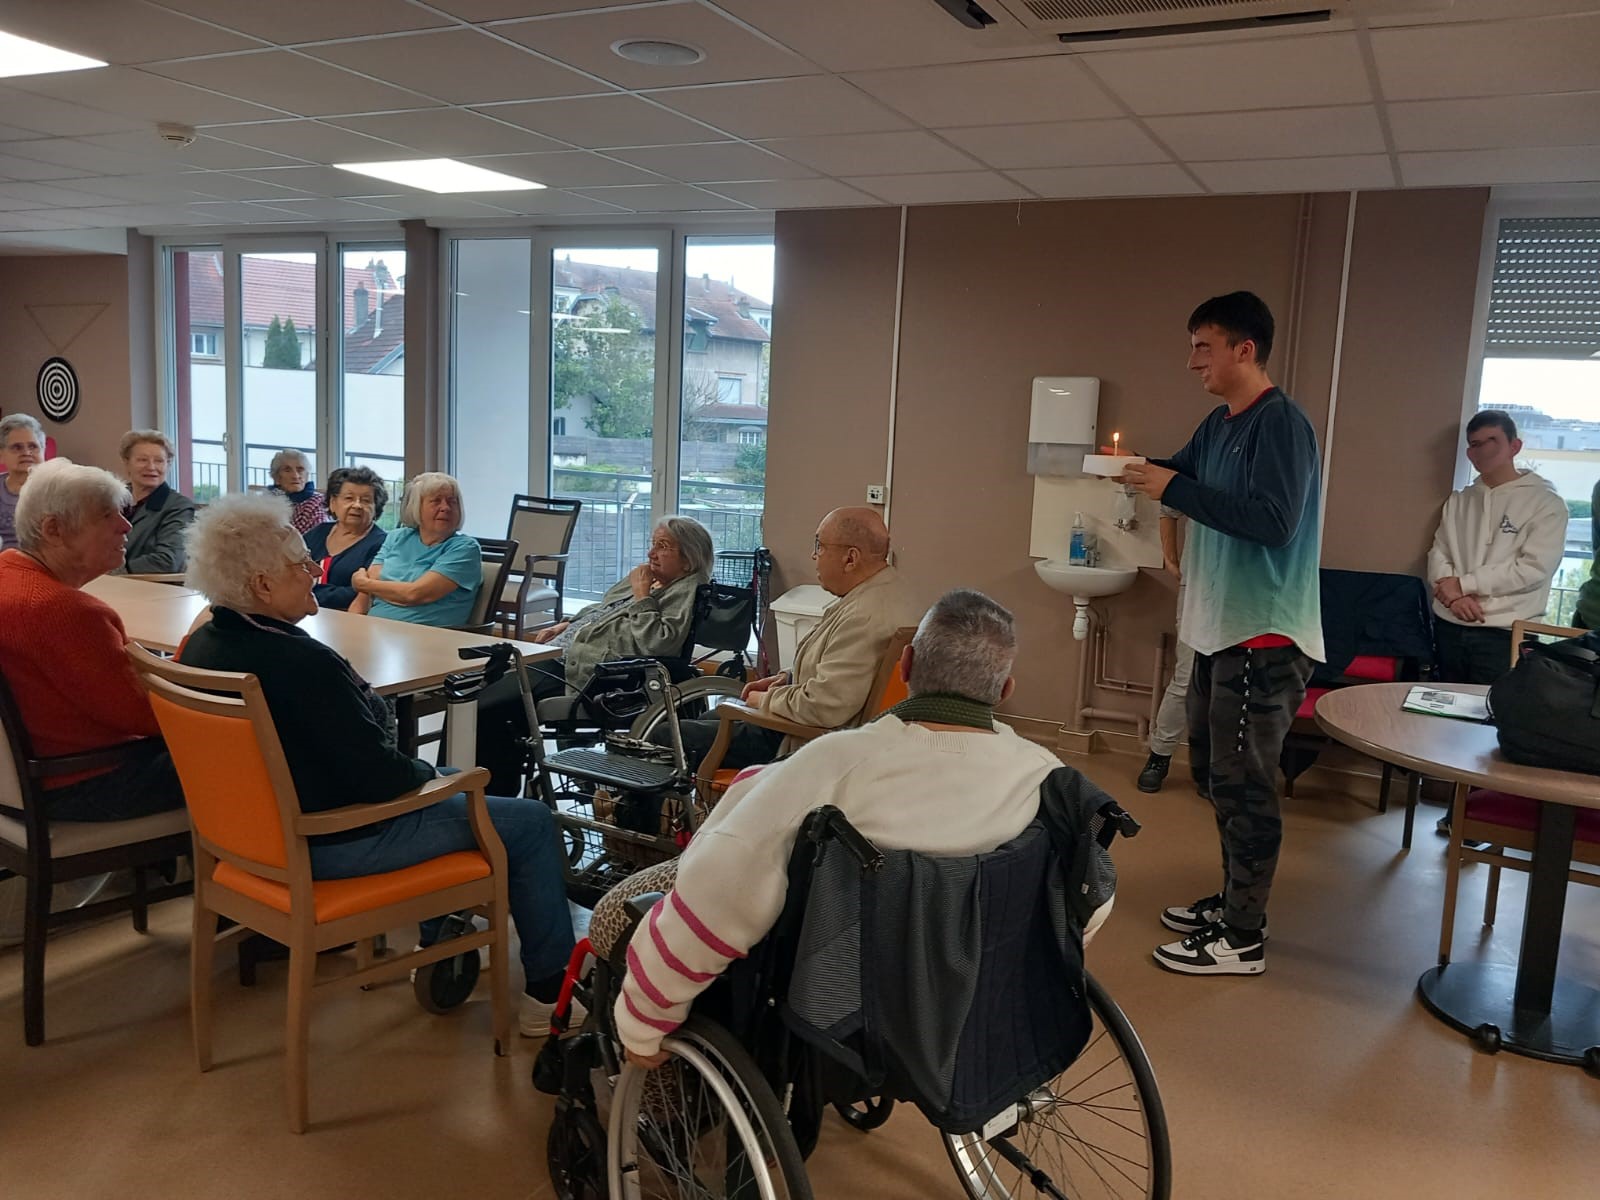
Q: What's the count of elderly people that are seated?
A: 10